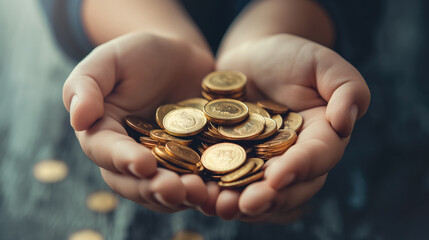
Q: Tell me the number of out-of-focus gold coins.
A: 4